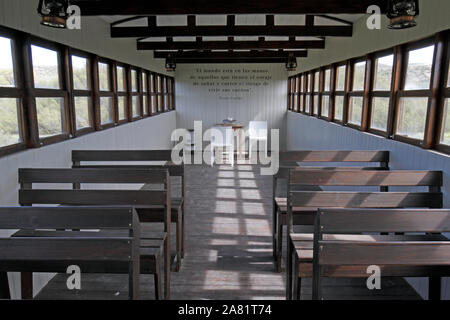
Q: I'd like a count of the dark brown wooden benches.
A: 6